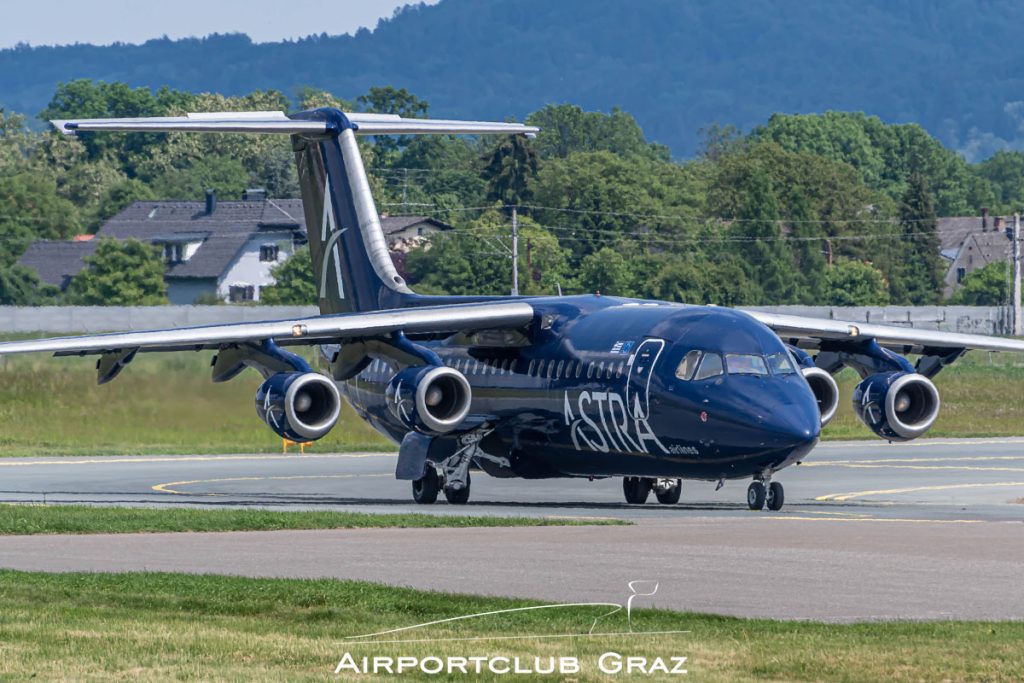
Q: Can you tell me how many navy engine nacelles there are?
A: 4